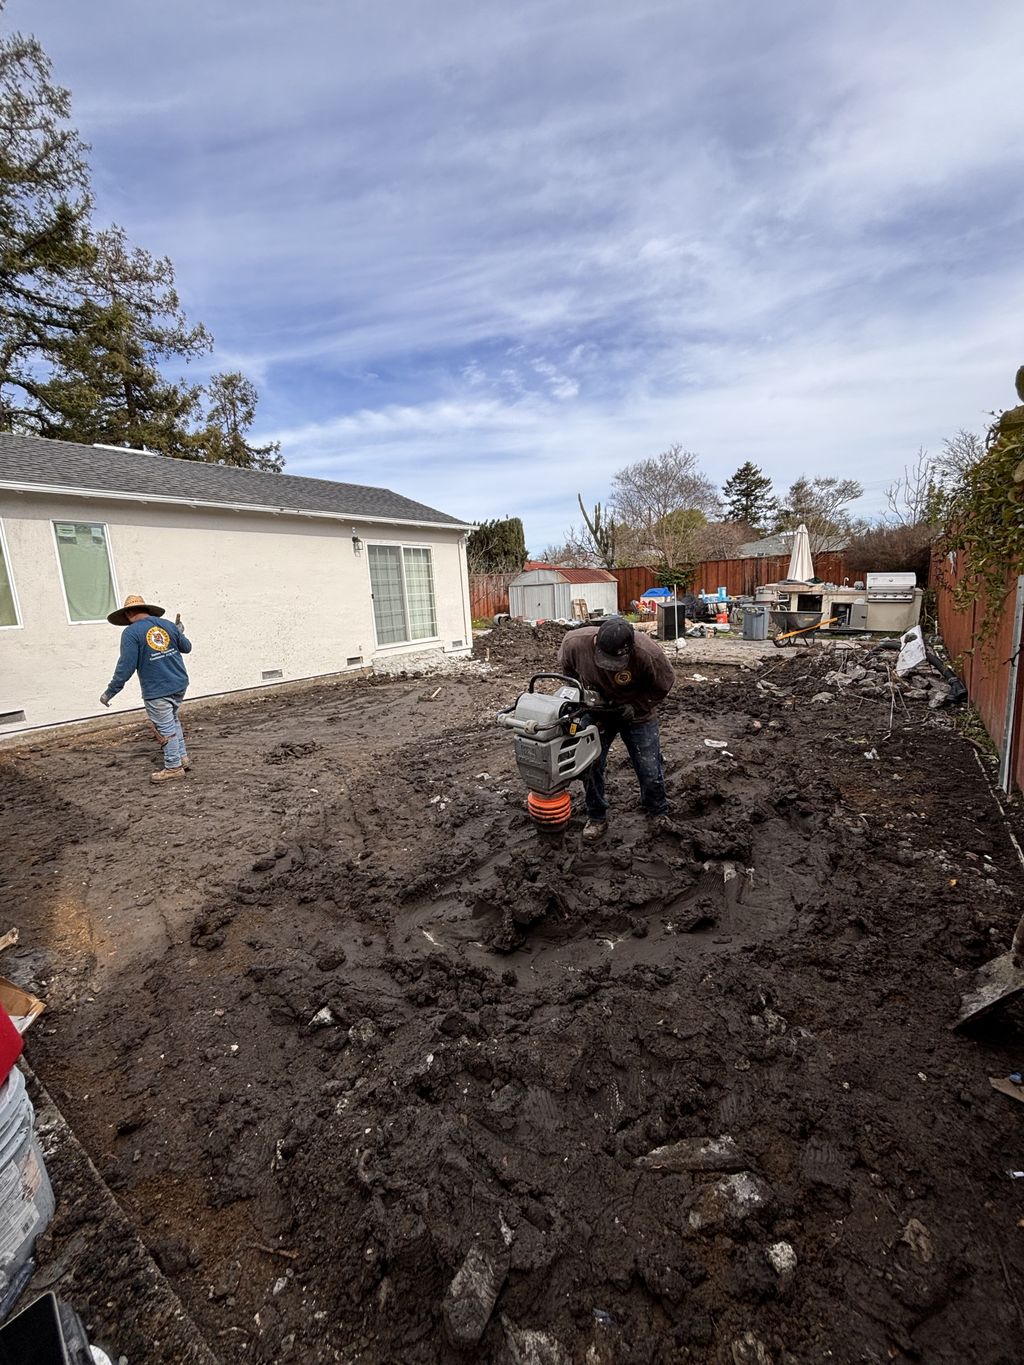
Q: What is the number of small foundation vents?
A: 4